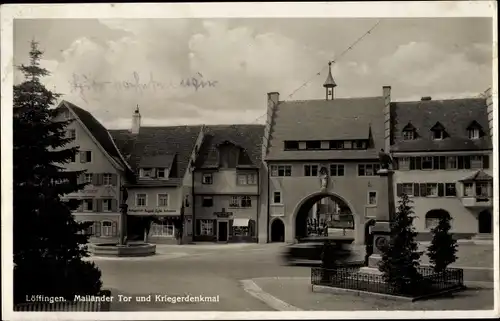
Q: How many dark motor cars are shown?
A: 1